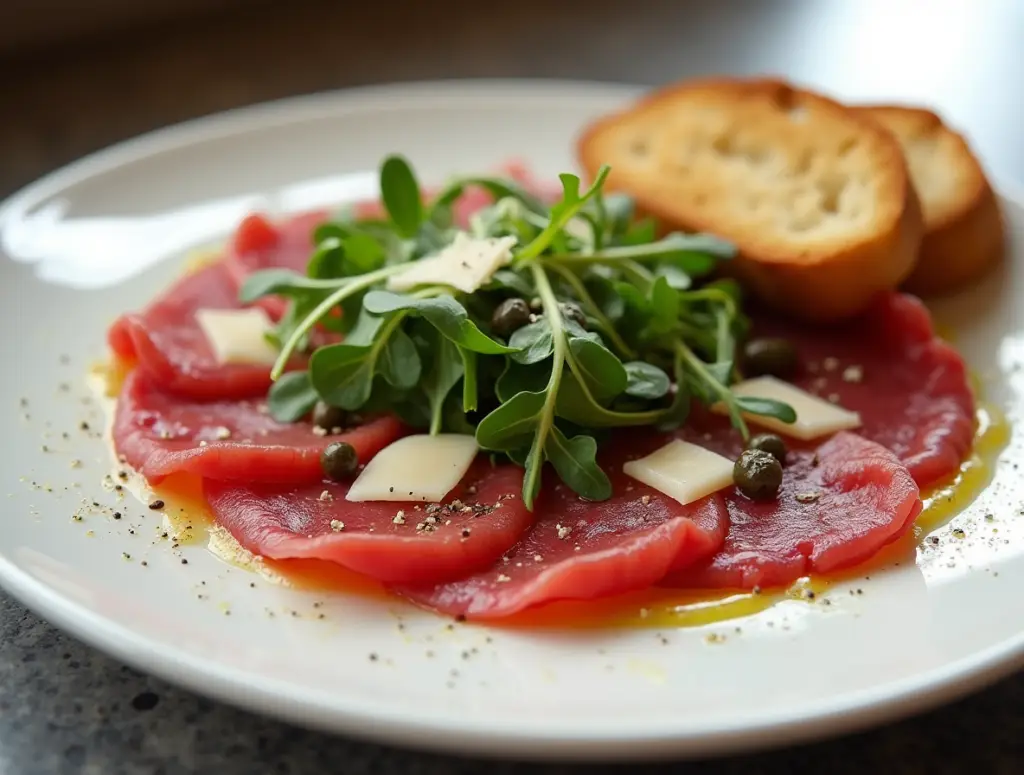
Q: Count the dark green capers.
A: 7